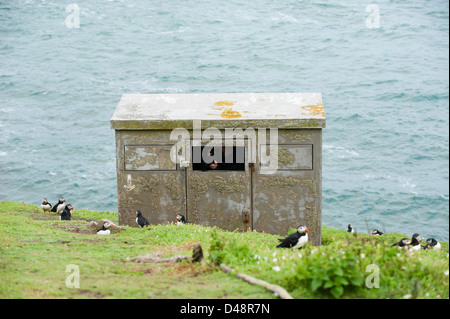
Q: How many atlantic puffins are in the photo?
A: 12